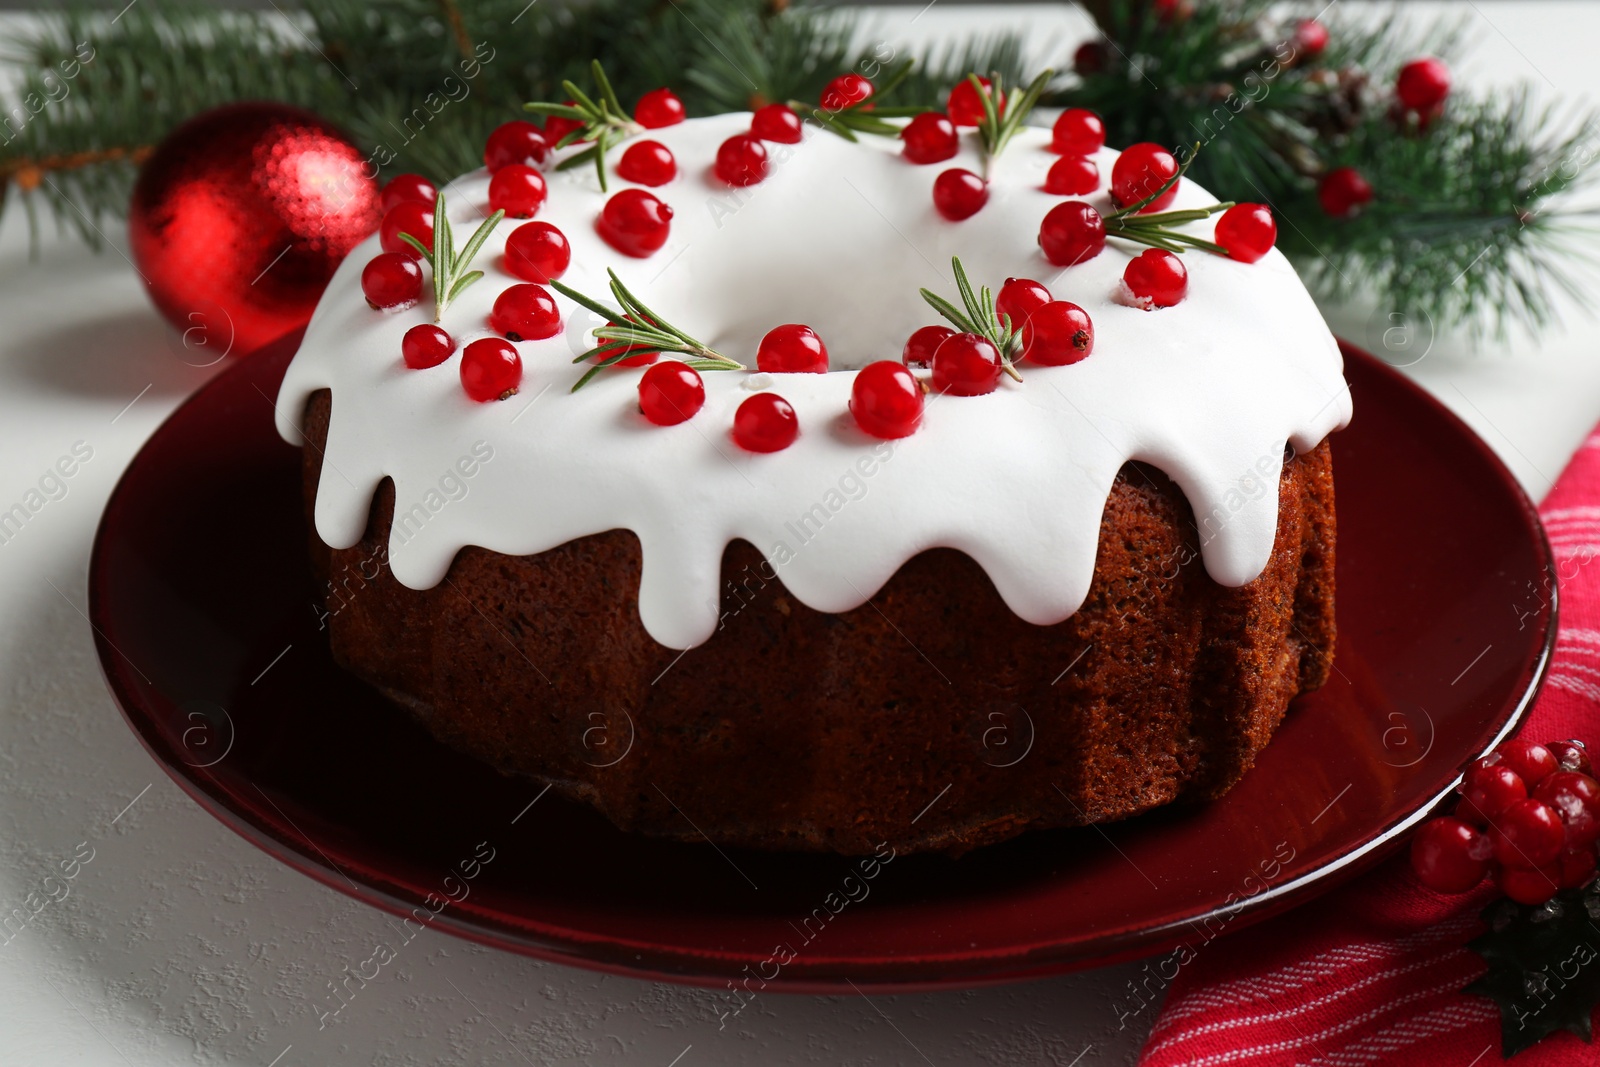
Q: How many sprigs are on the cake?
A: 7